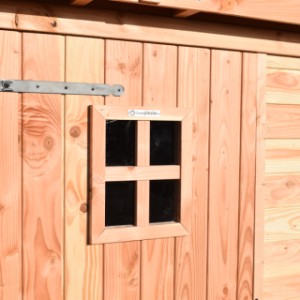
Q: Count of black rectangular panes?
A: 4